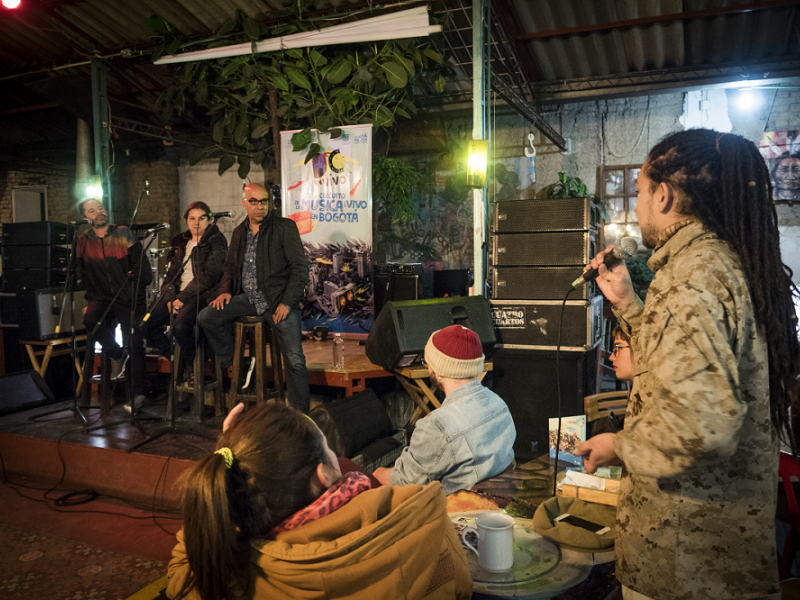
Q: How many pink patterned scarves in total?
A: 1